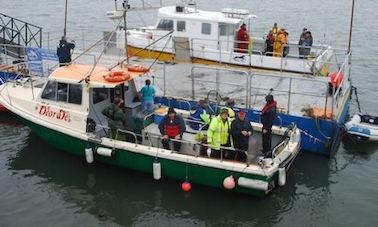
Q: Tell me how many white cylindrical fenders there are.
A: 5